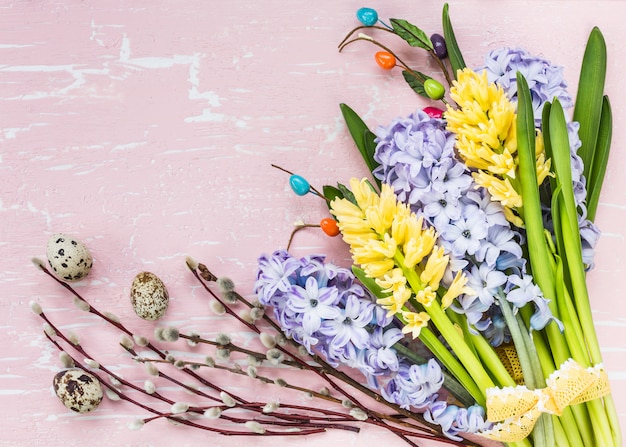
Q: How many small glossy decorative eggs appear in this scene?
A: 7